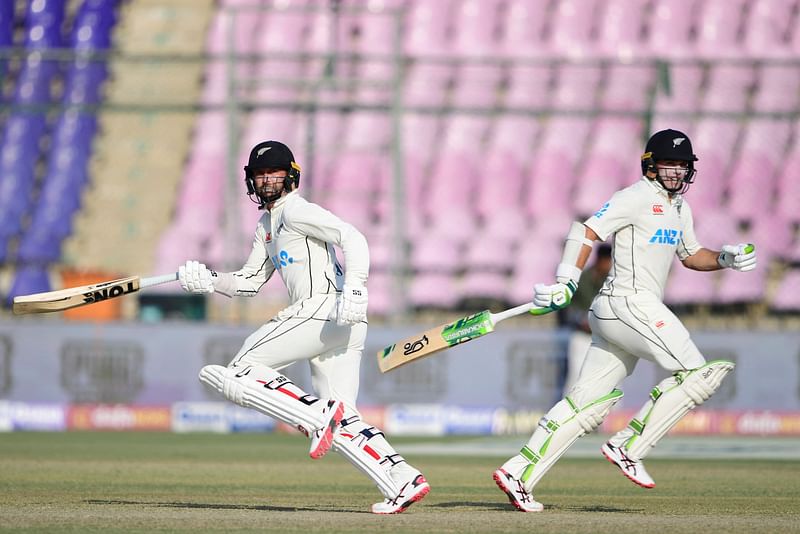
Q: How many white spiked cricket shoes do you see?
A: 4